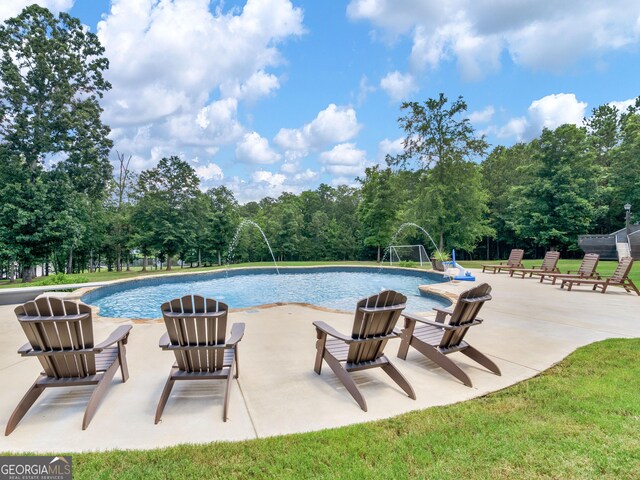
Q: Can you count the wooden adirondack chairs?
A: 4